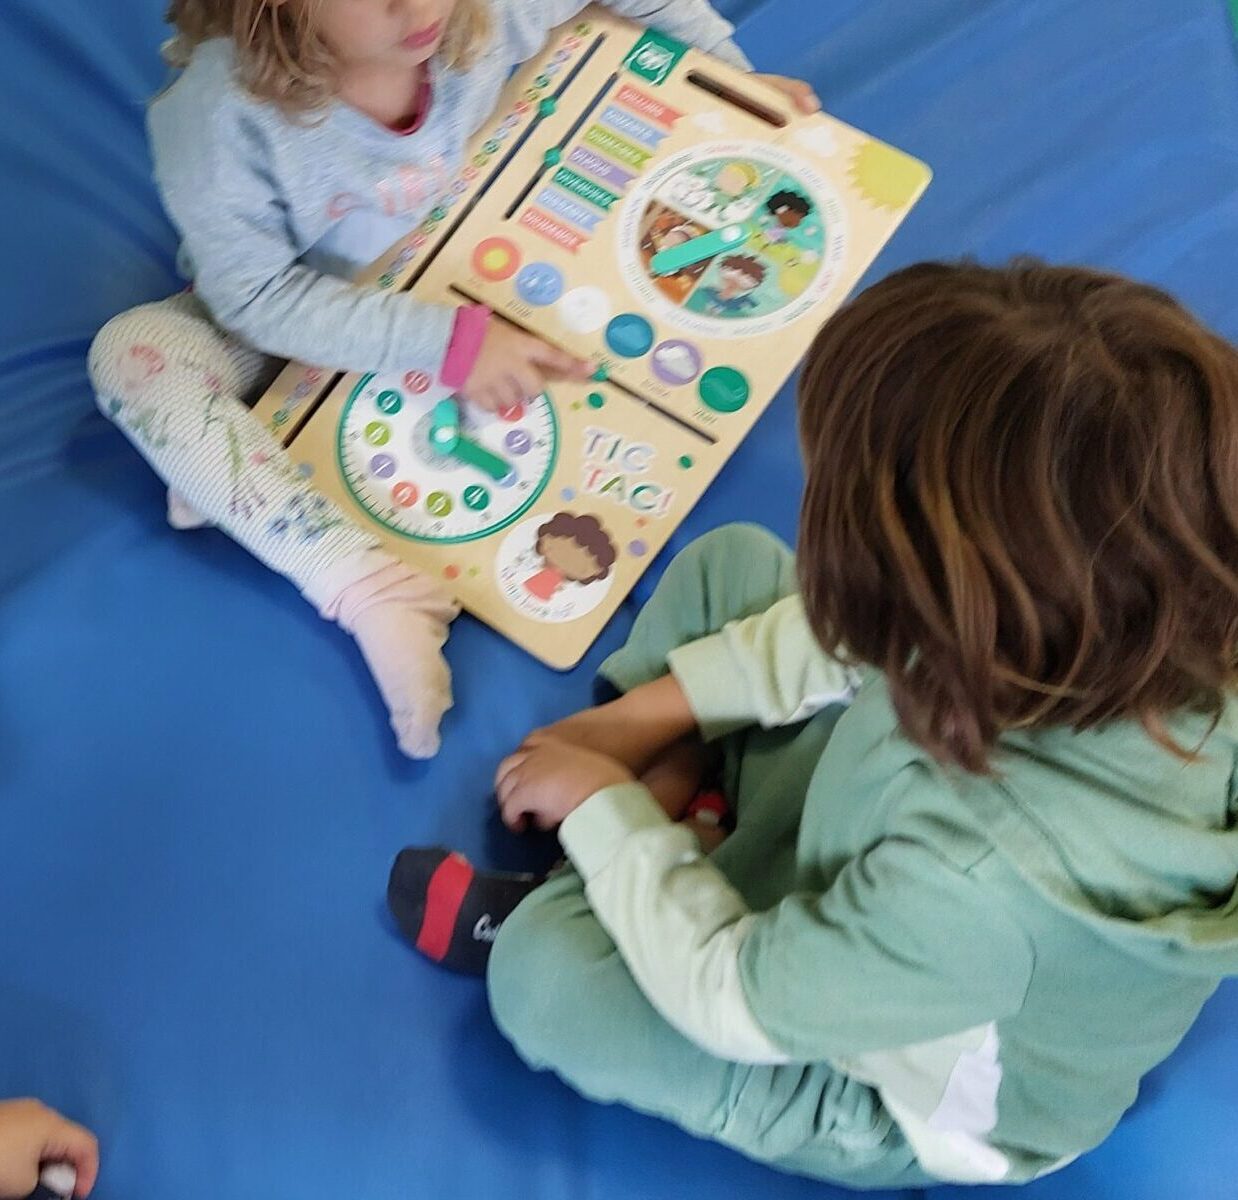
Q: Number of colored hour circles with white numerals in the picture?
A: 10